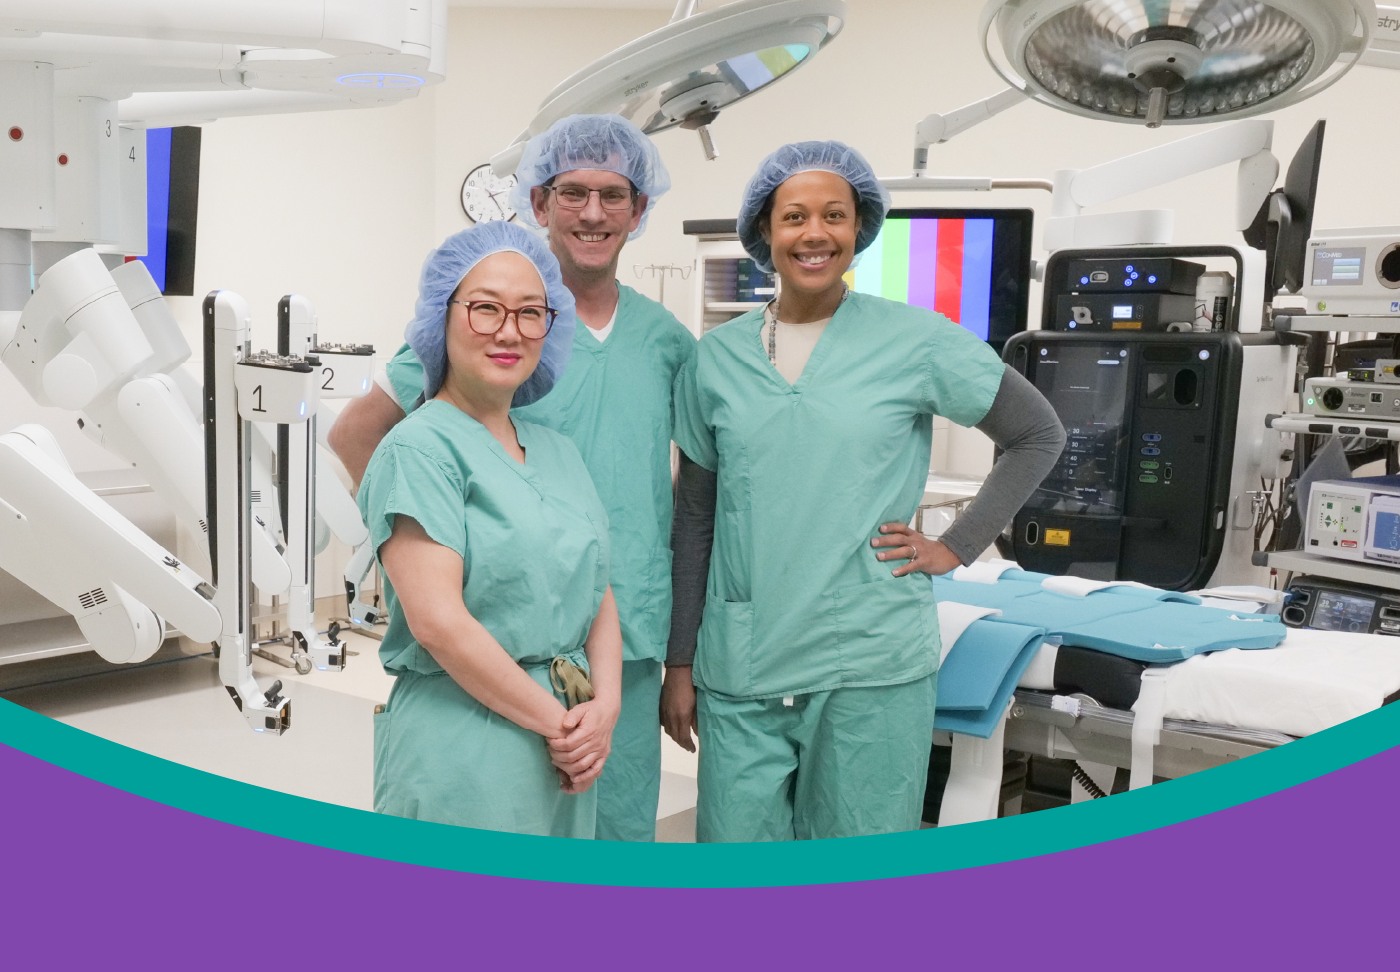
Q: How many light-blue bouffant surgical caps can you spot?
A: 3